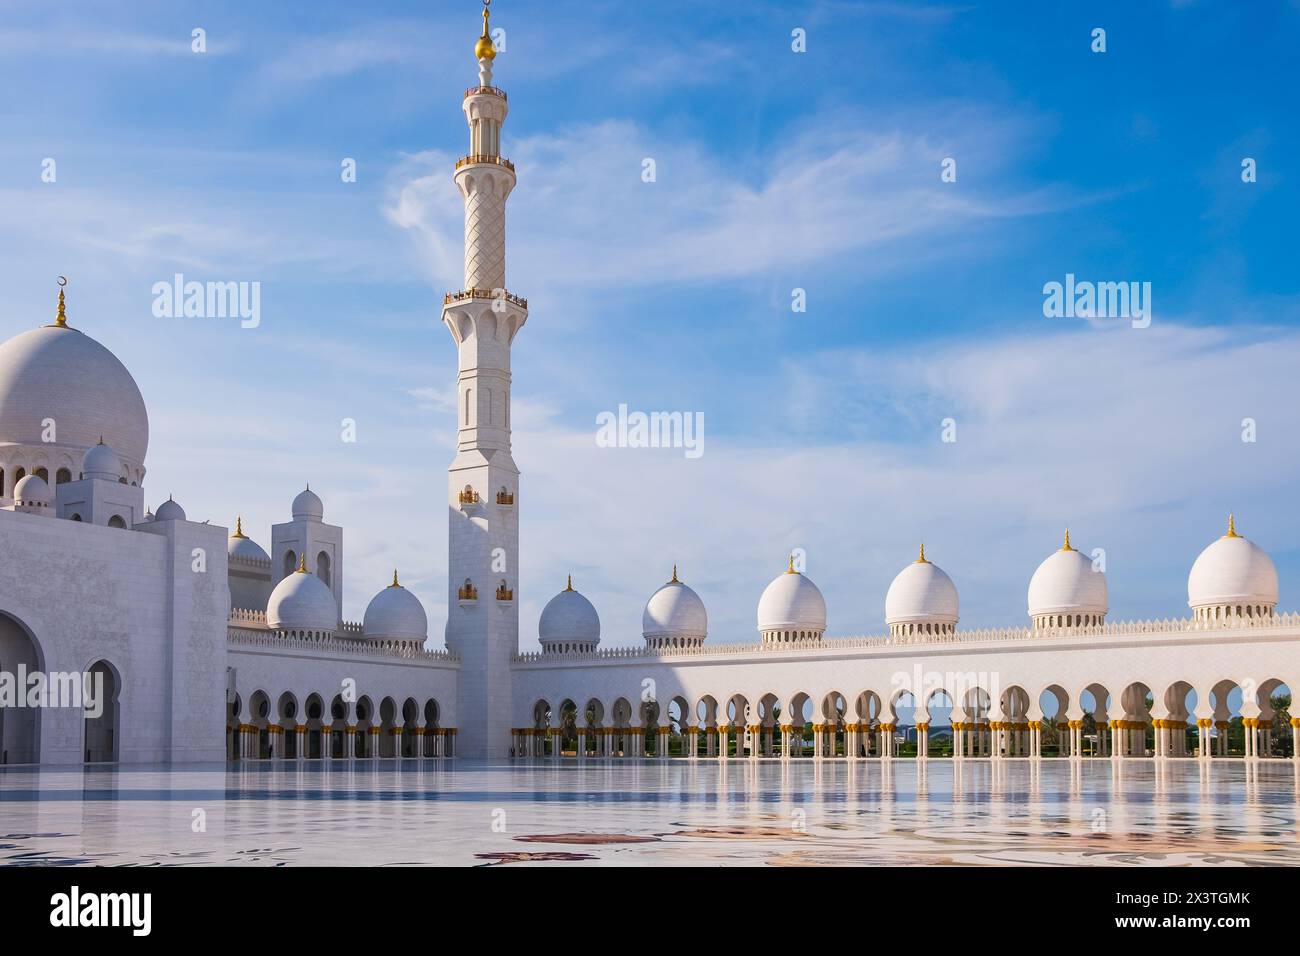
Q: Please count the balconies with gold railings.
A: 7